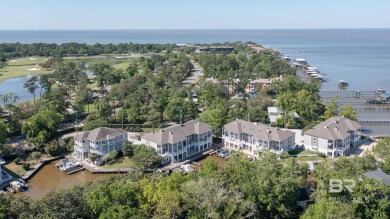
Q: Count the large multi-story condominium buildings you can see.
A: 4